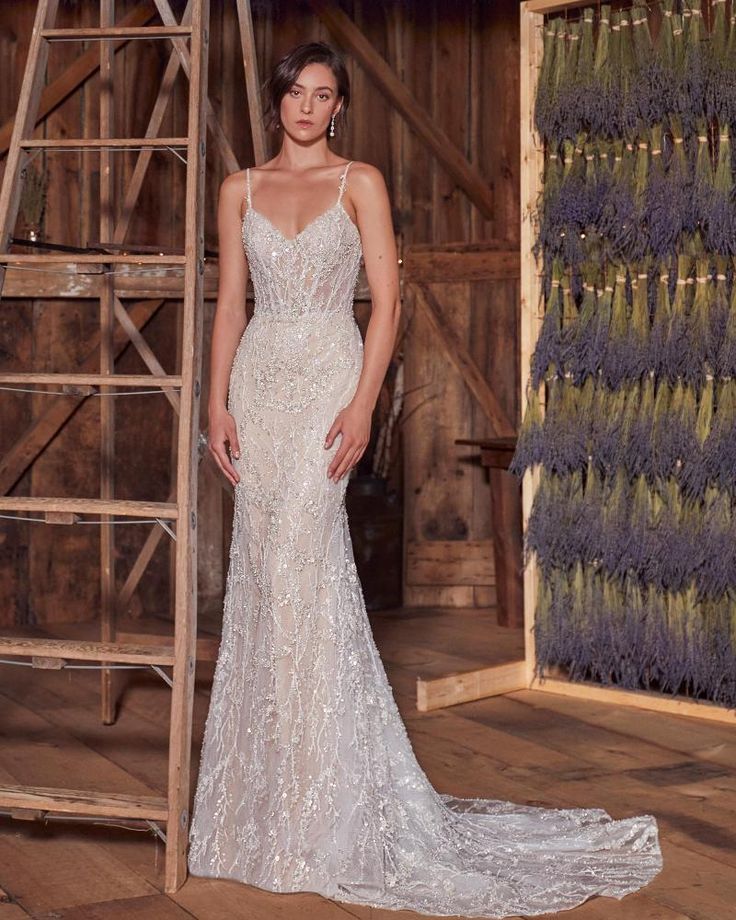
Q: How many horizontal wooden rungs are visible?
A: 7